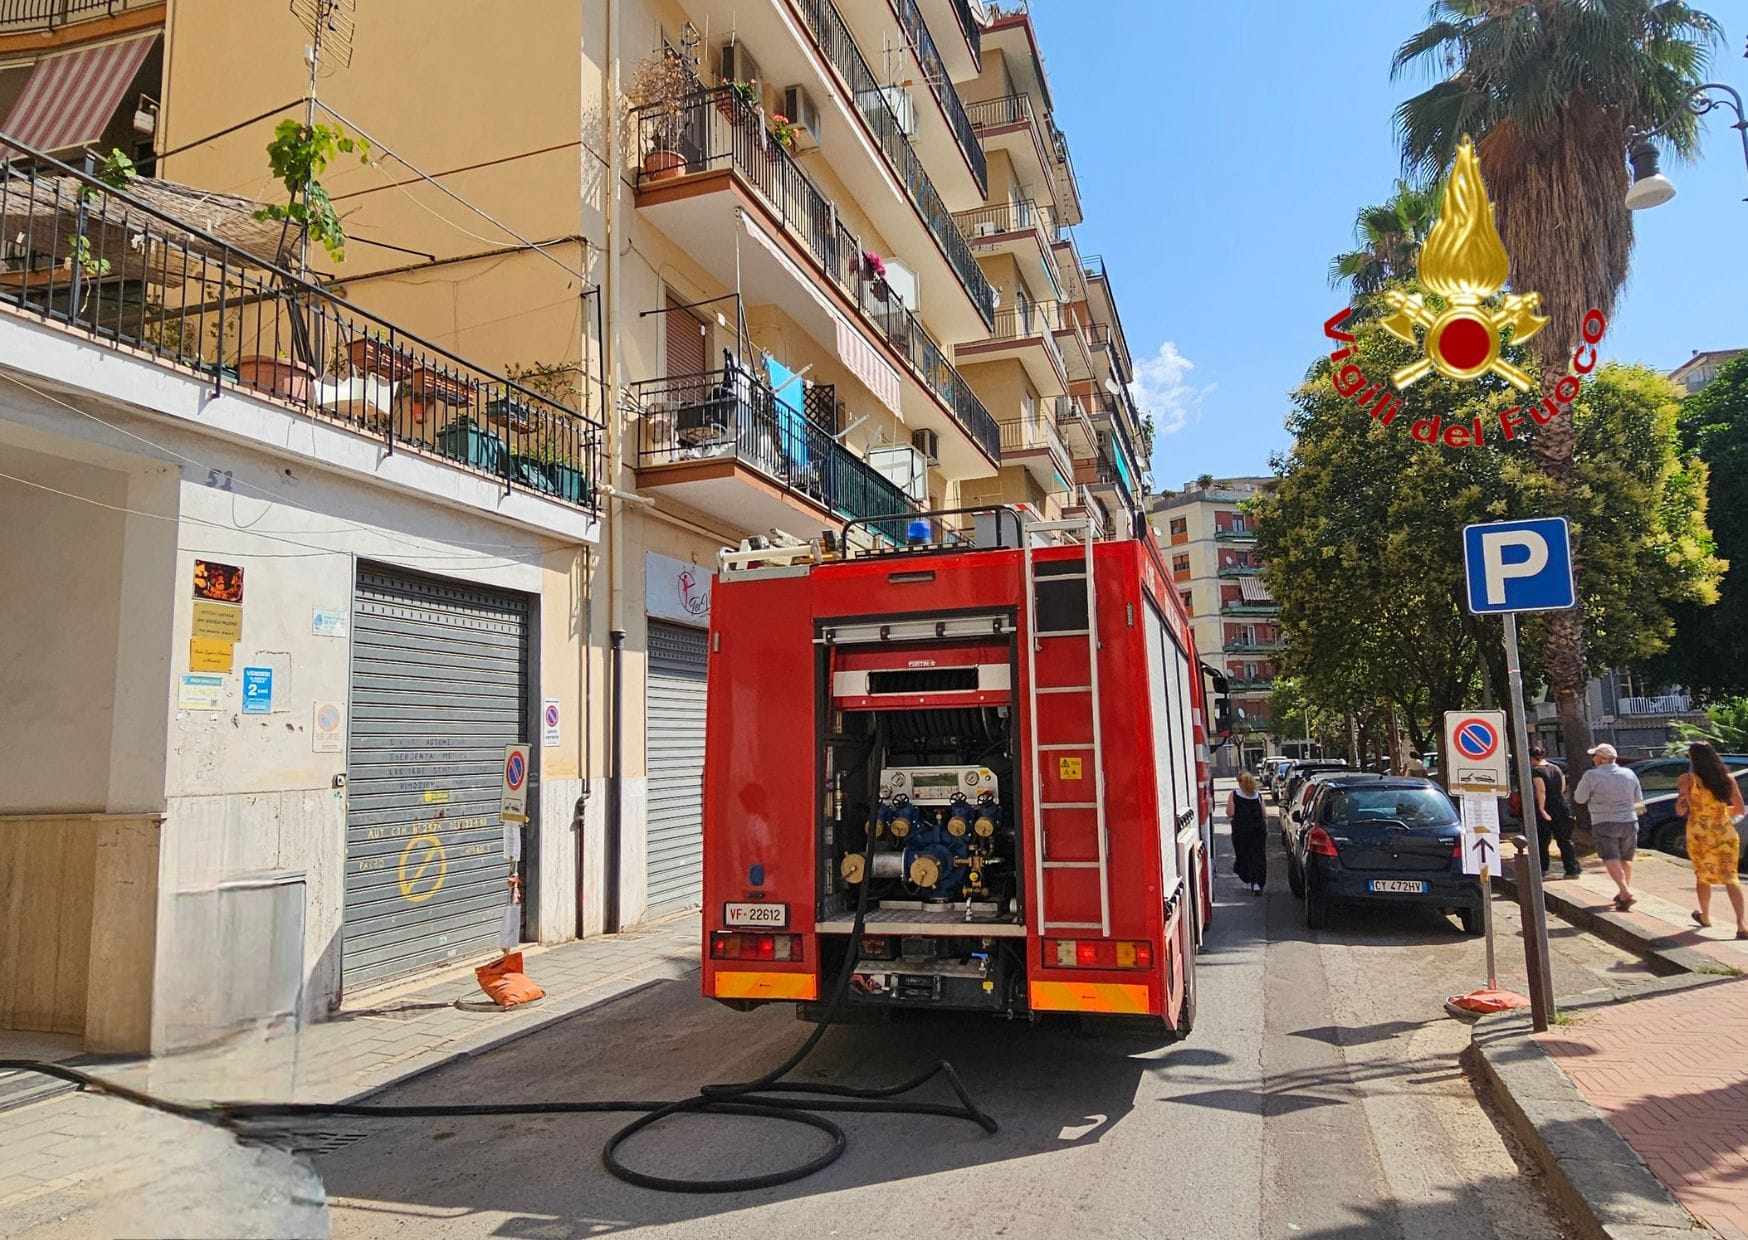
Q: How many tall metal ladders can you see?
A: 1